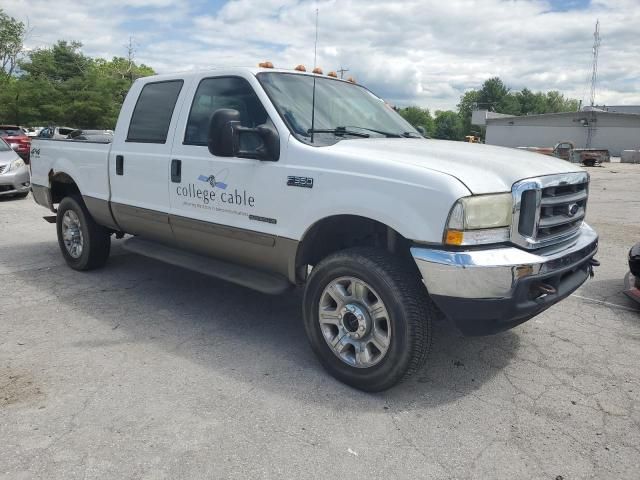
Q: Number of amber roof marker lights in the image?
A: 5